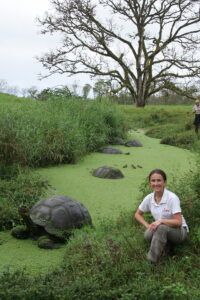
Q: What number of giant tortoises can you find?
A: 5